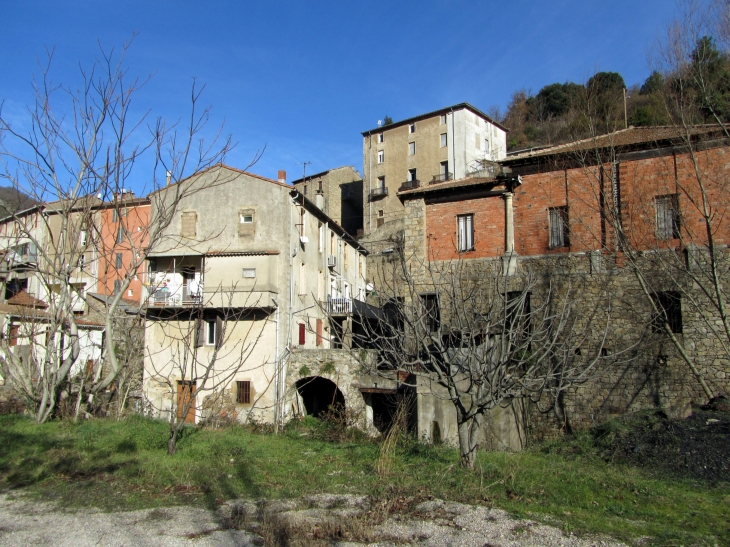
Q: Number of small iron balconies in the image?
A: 3